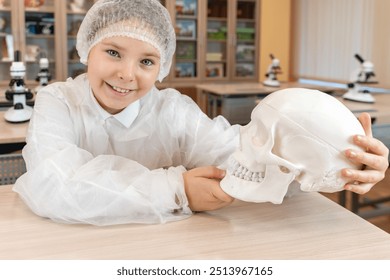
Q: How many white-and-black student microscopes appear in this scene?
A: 4